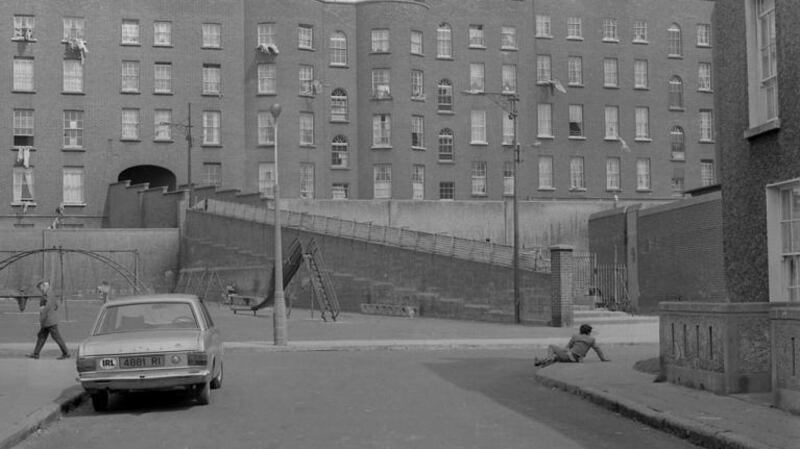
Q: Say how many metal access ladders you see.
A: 1